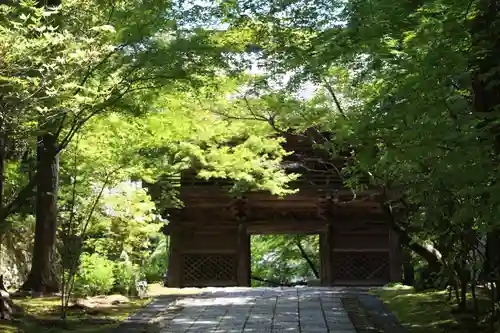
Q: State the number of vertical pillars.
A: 4